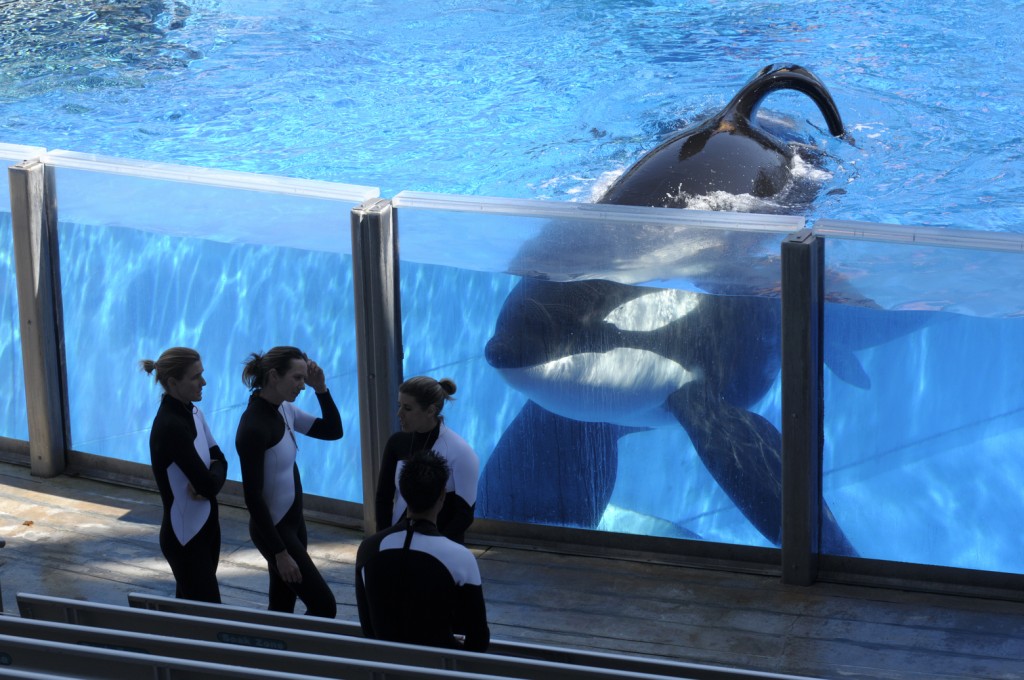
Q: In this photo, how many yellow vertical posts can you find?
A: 0